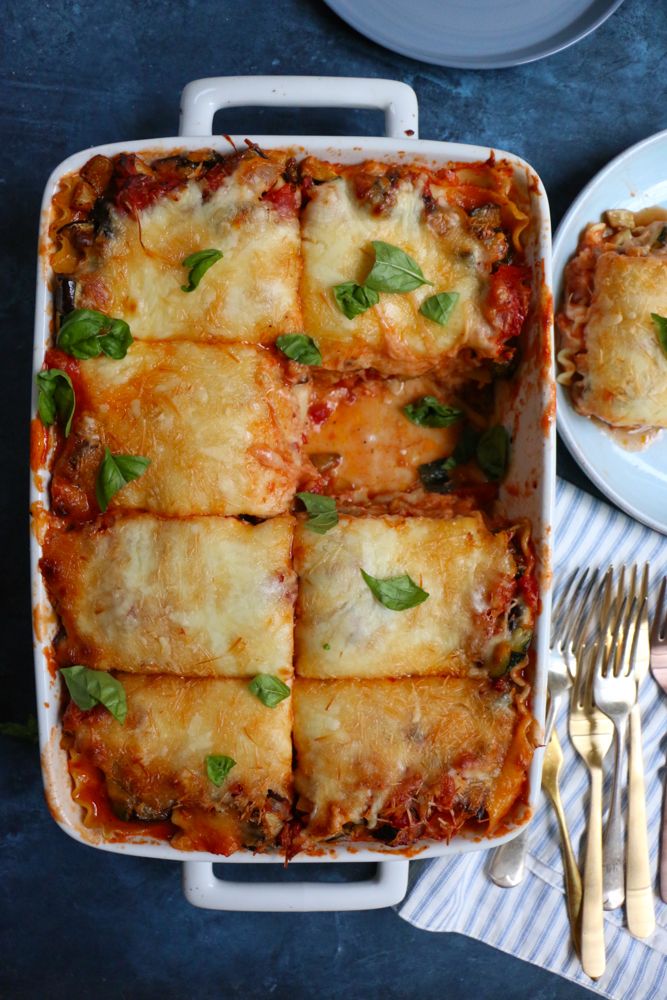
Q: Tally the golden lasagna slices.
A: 8